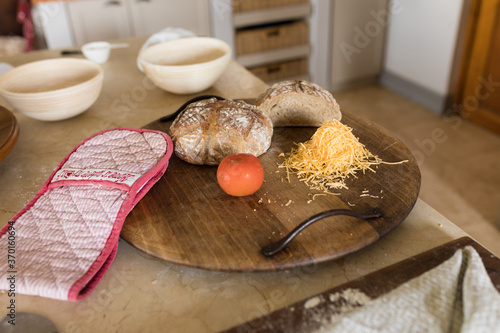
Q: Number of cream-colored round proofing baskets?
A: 2